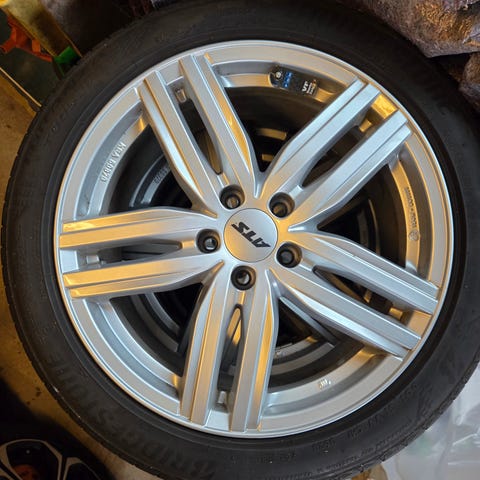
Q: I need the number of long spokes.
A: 10